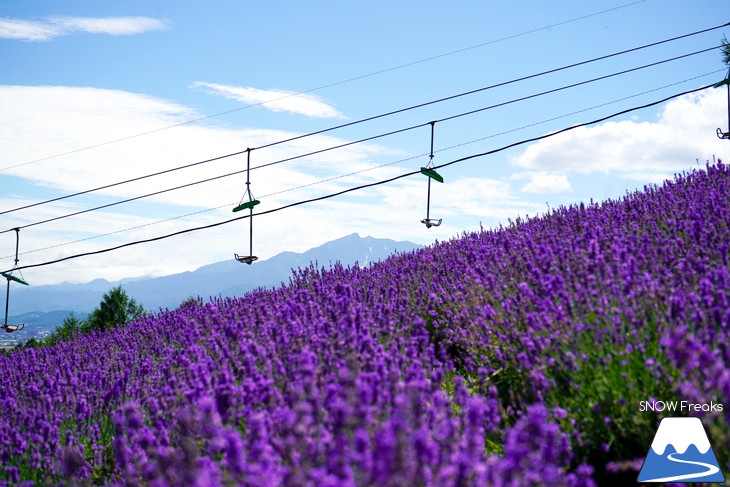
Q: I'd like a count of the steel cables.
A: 5